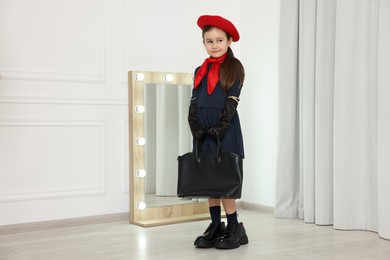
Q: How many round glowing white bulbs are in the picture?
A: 6